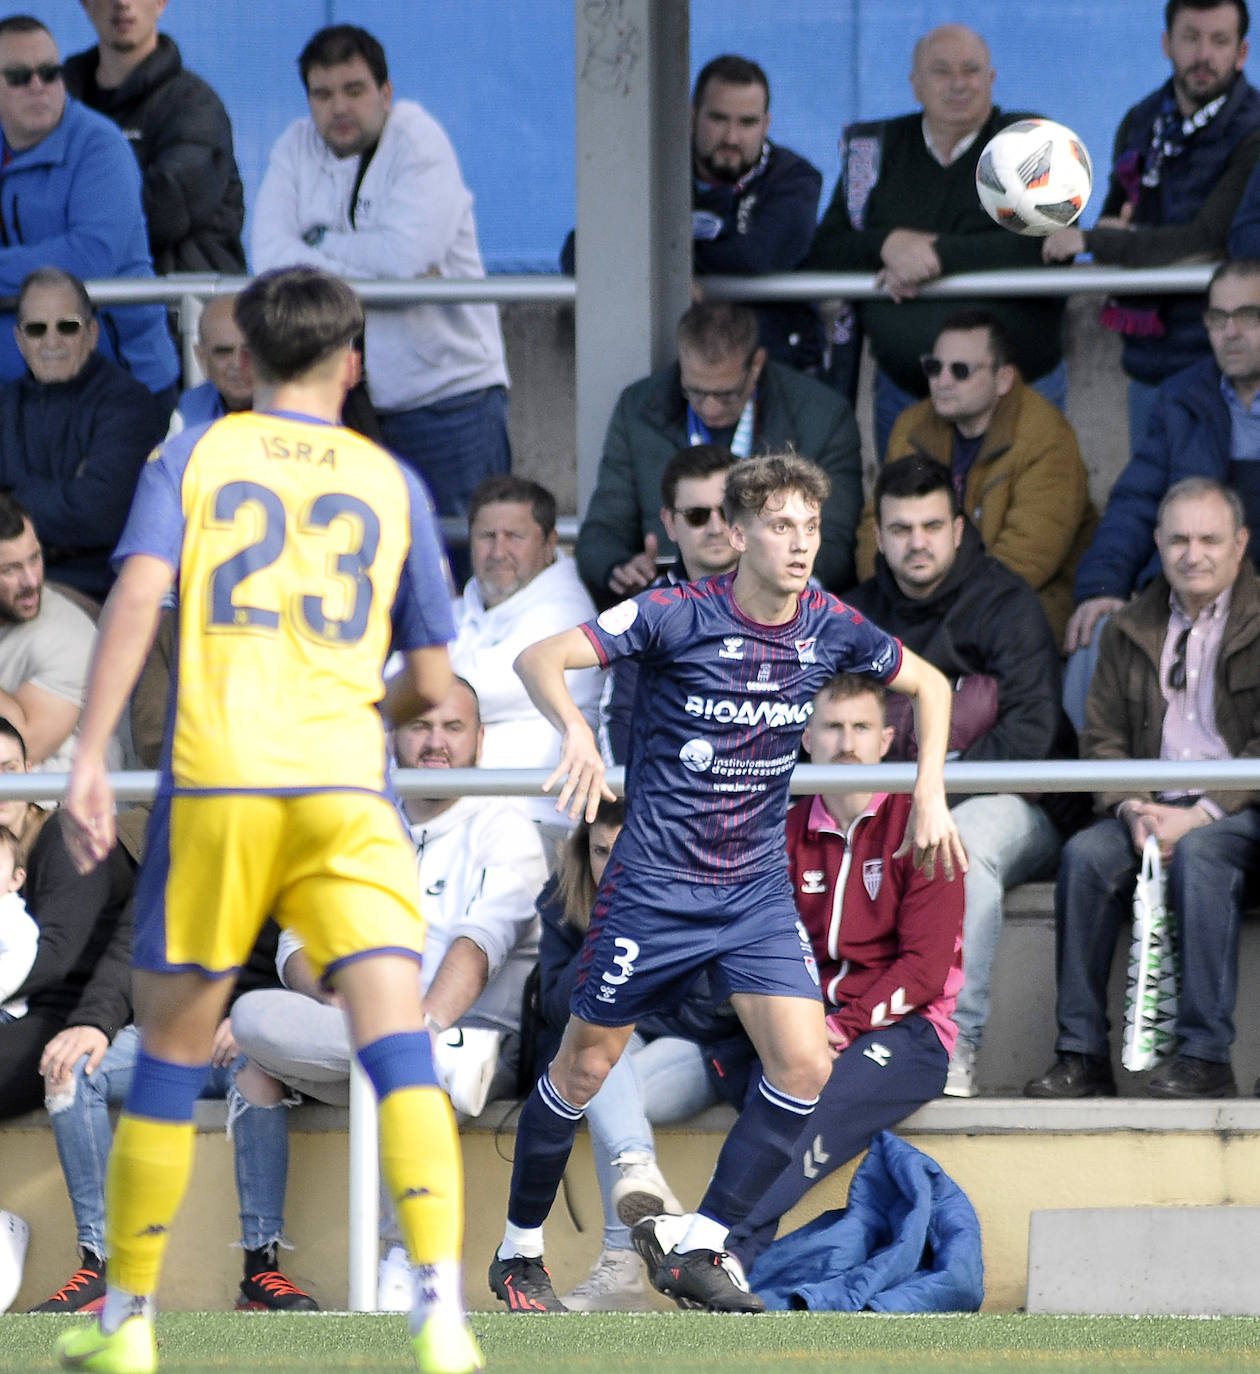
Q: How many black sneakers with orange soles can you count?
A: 2